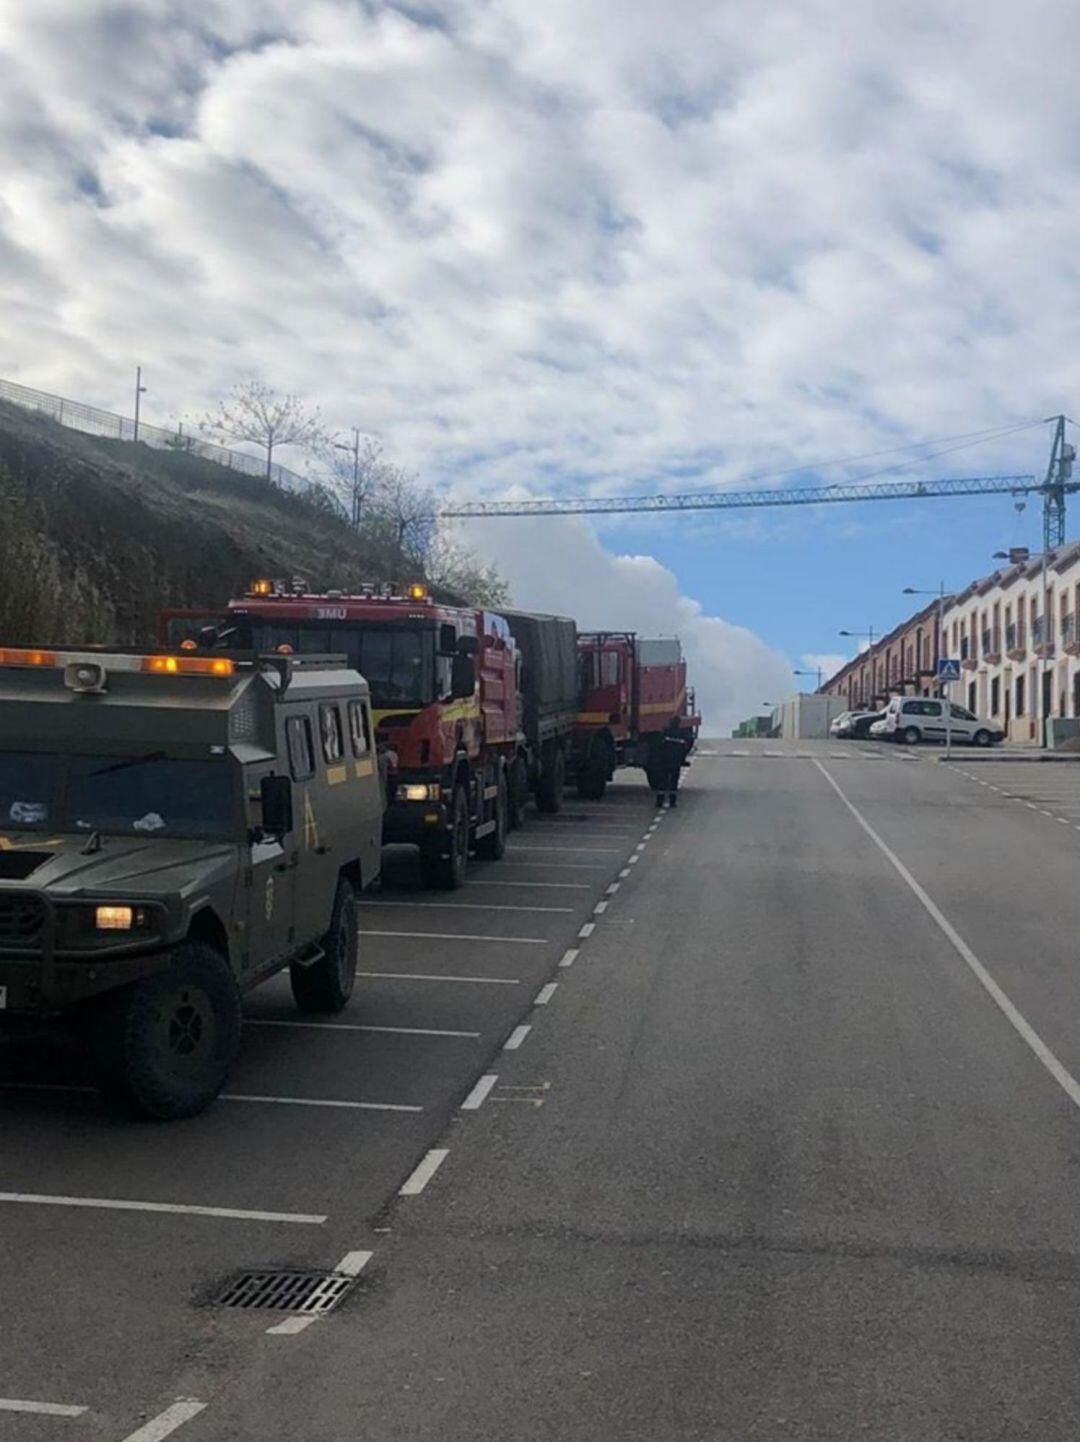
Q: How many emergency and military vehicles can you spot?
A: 4